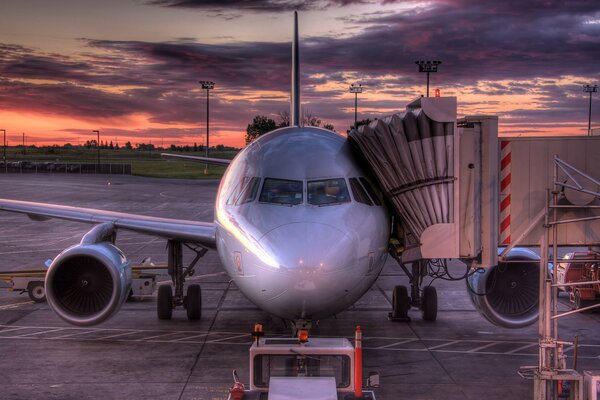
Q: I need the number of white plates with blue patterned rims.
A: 0